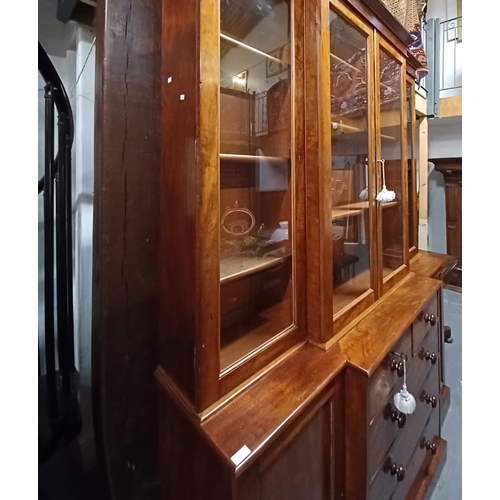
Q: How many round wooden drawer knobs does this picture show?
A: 7